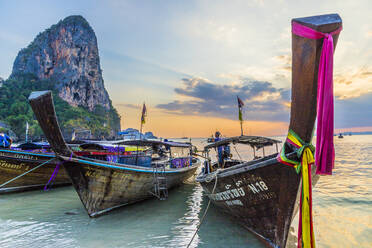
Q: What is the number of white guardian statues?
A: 0